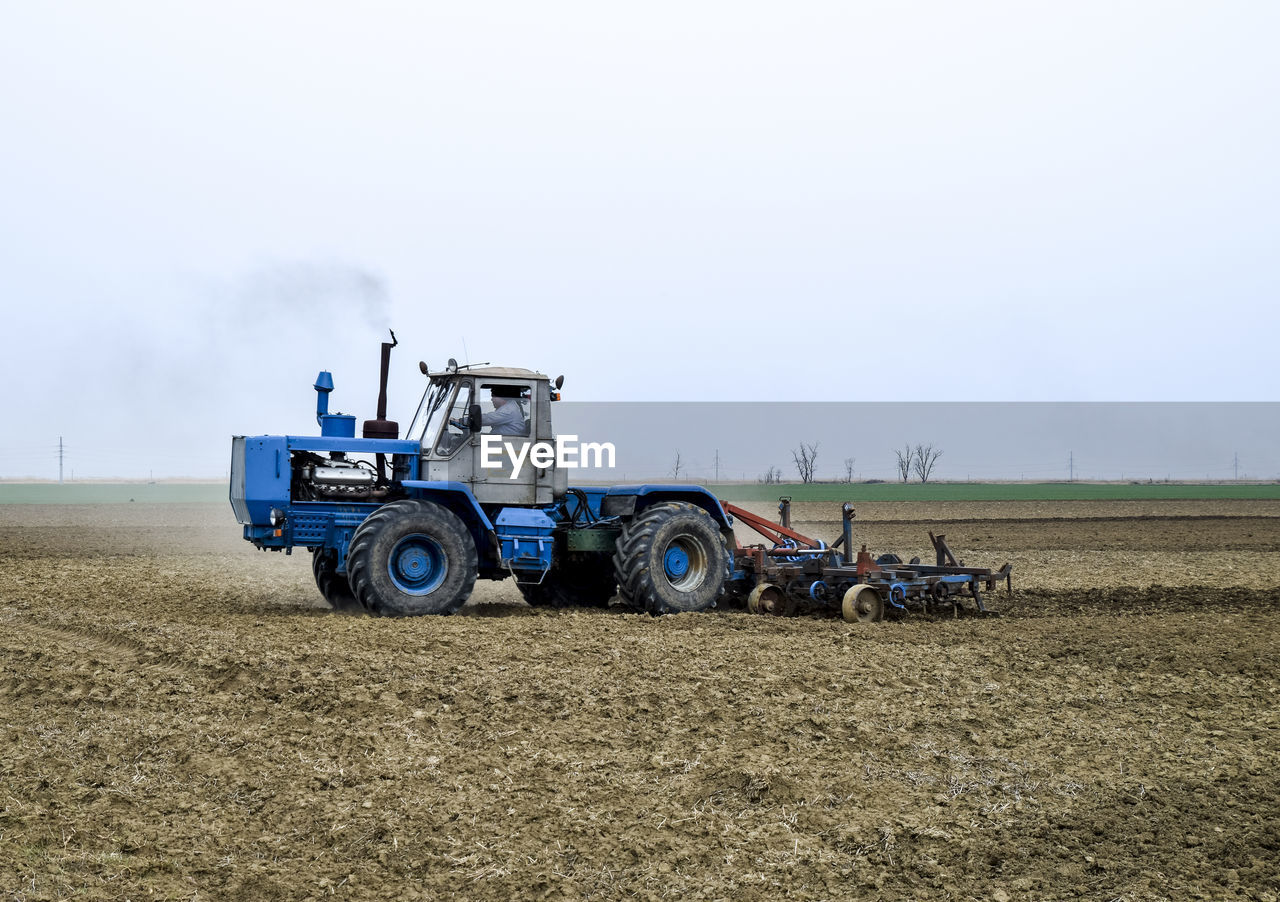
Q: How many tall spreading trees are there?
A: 3